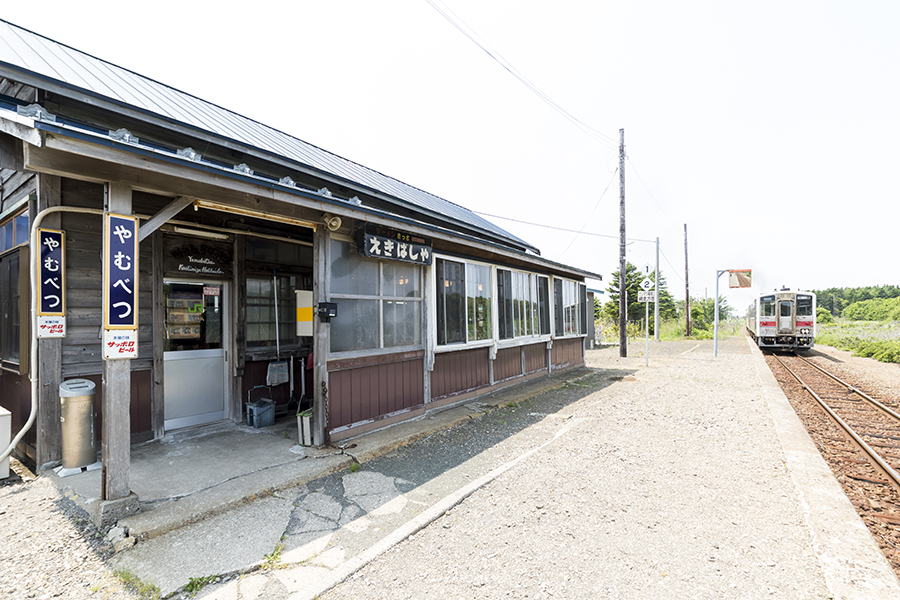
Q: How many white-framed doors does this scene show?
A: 1